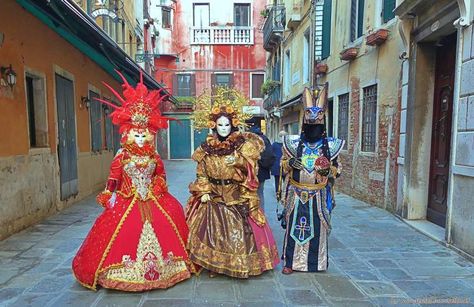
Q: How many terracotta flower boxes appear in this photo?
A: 3